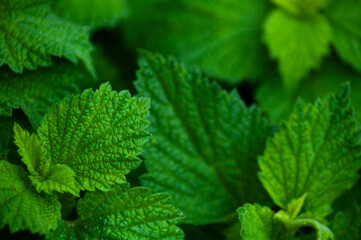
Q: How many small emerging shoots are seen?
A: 2